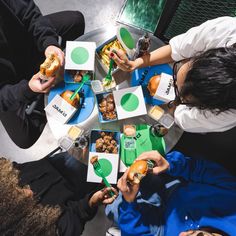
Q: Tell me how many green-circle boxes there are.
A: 4